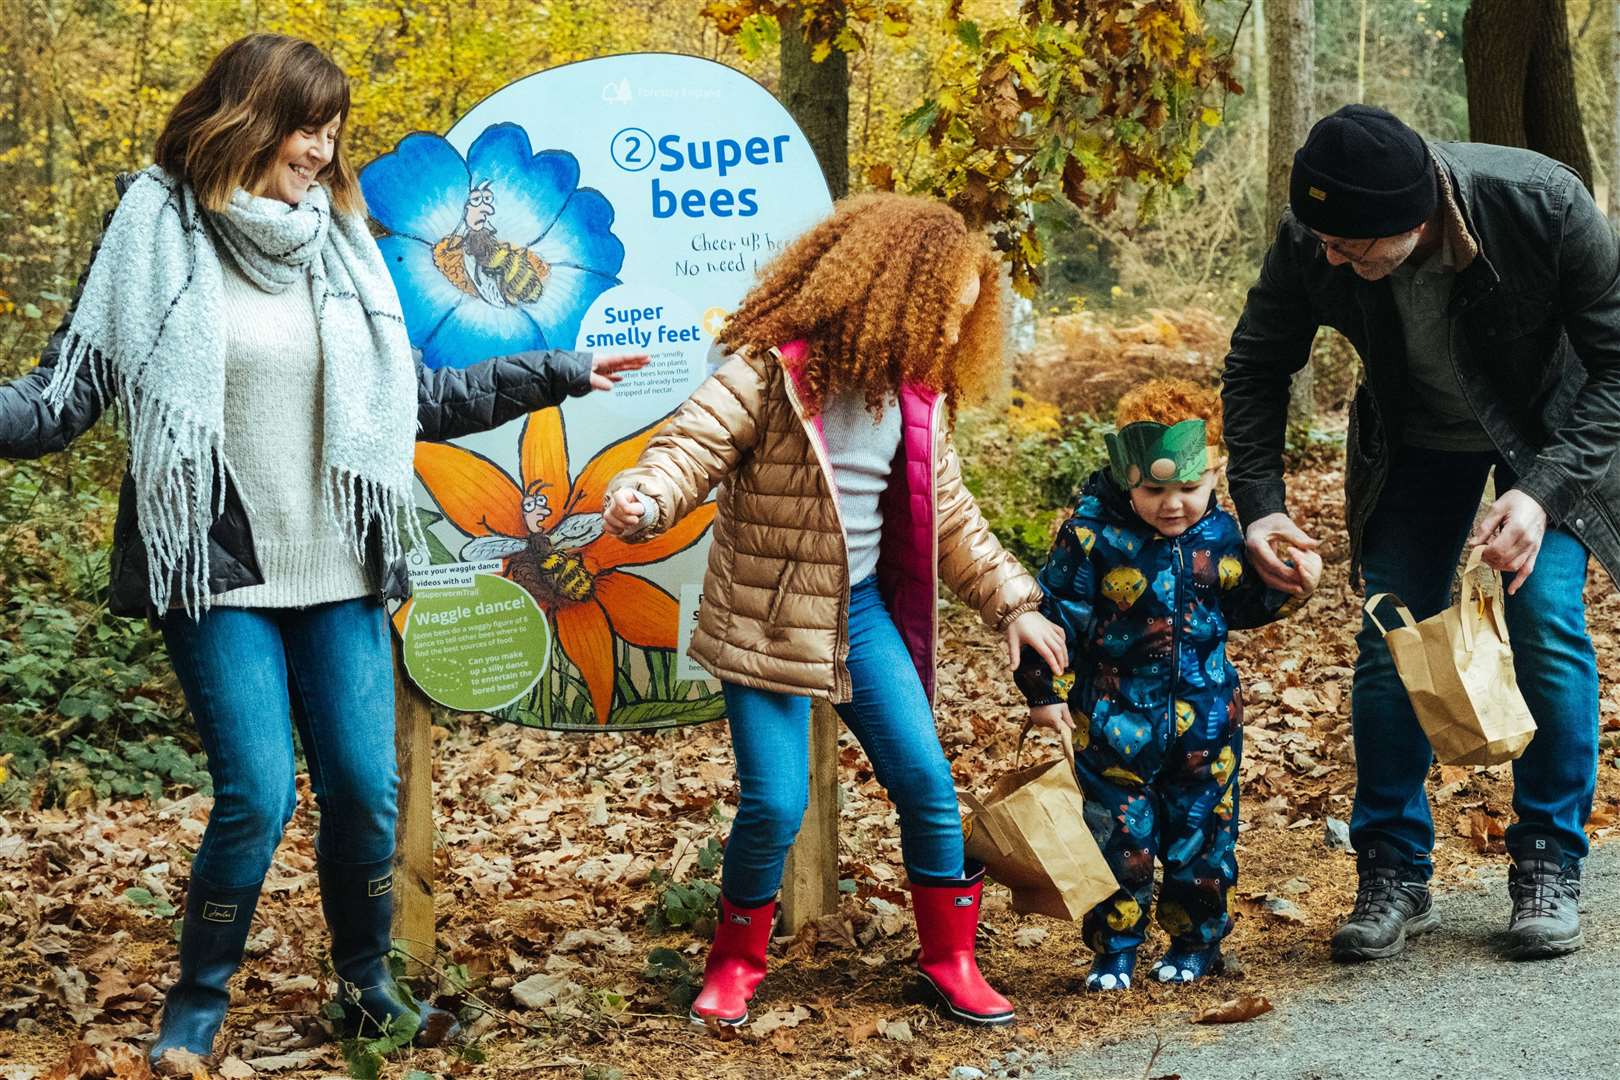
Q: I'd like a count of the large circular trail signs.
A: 1